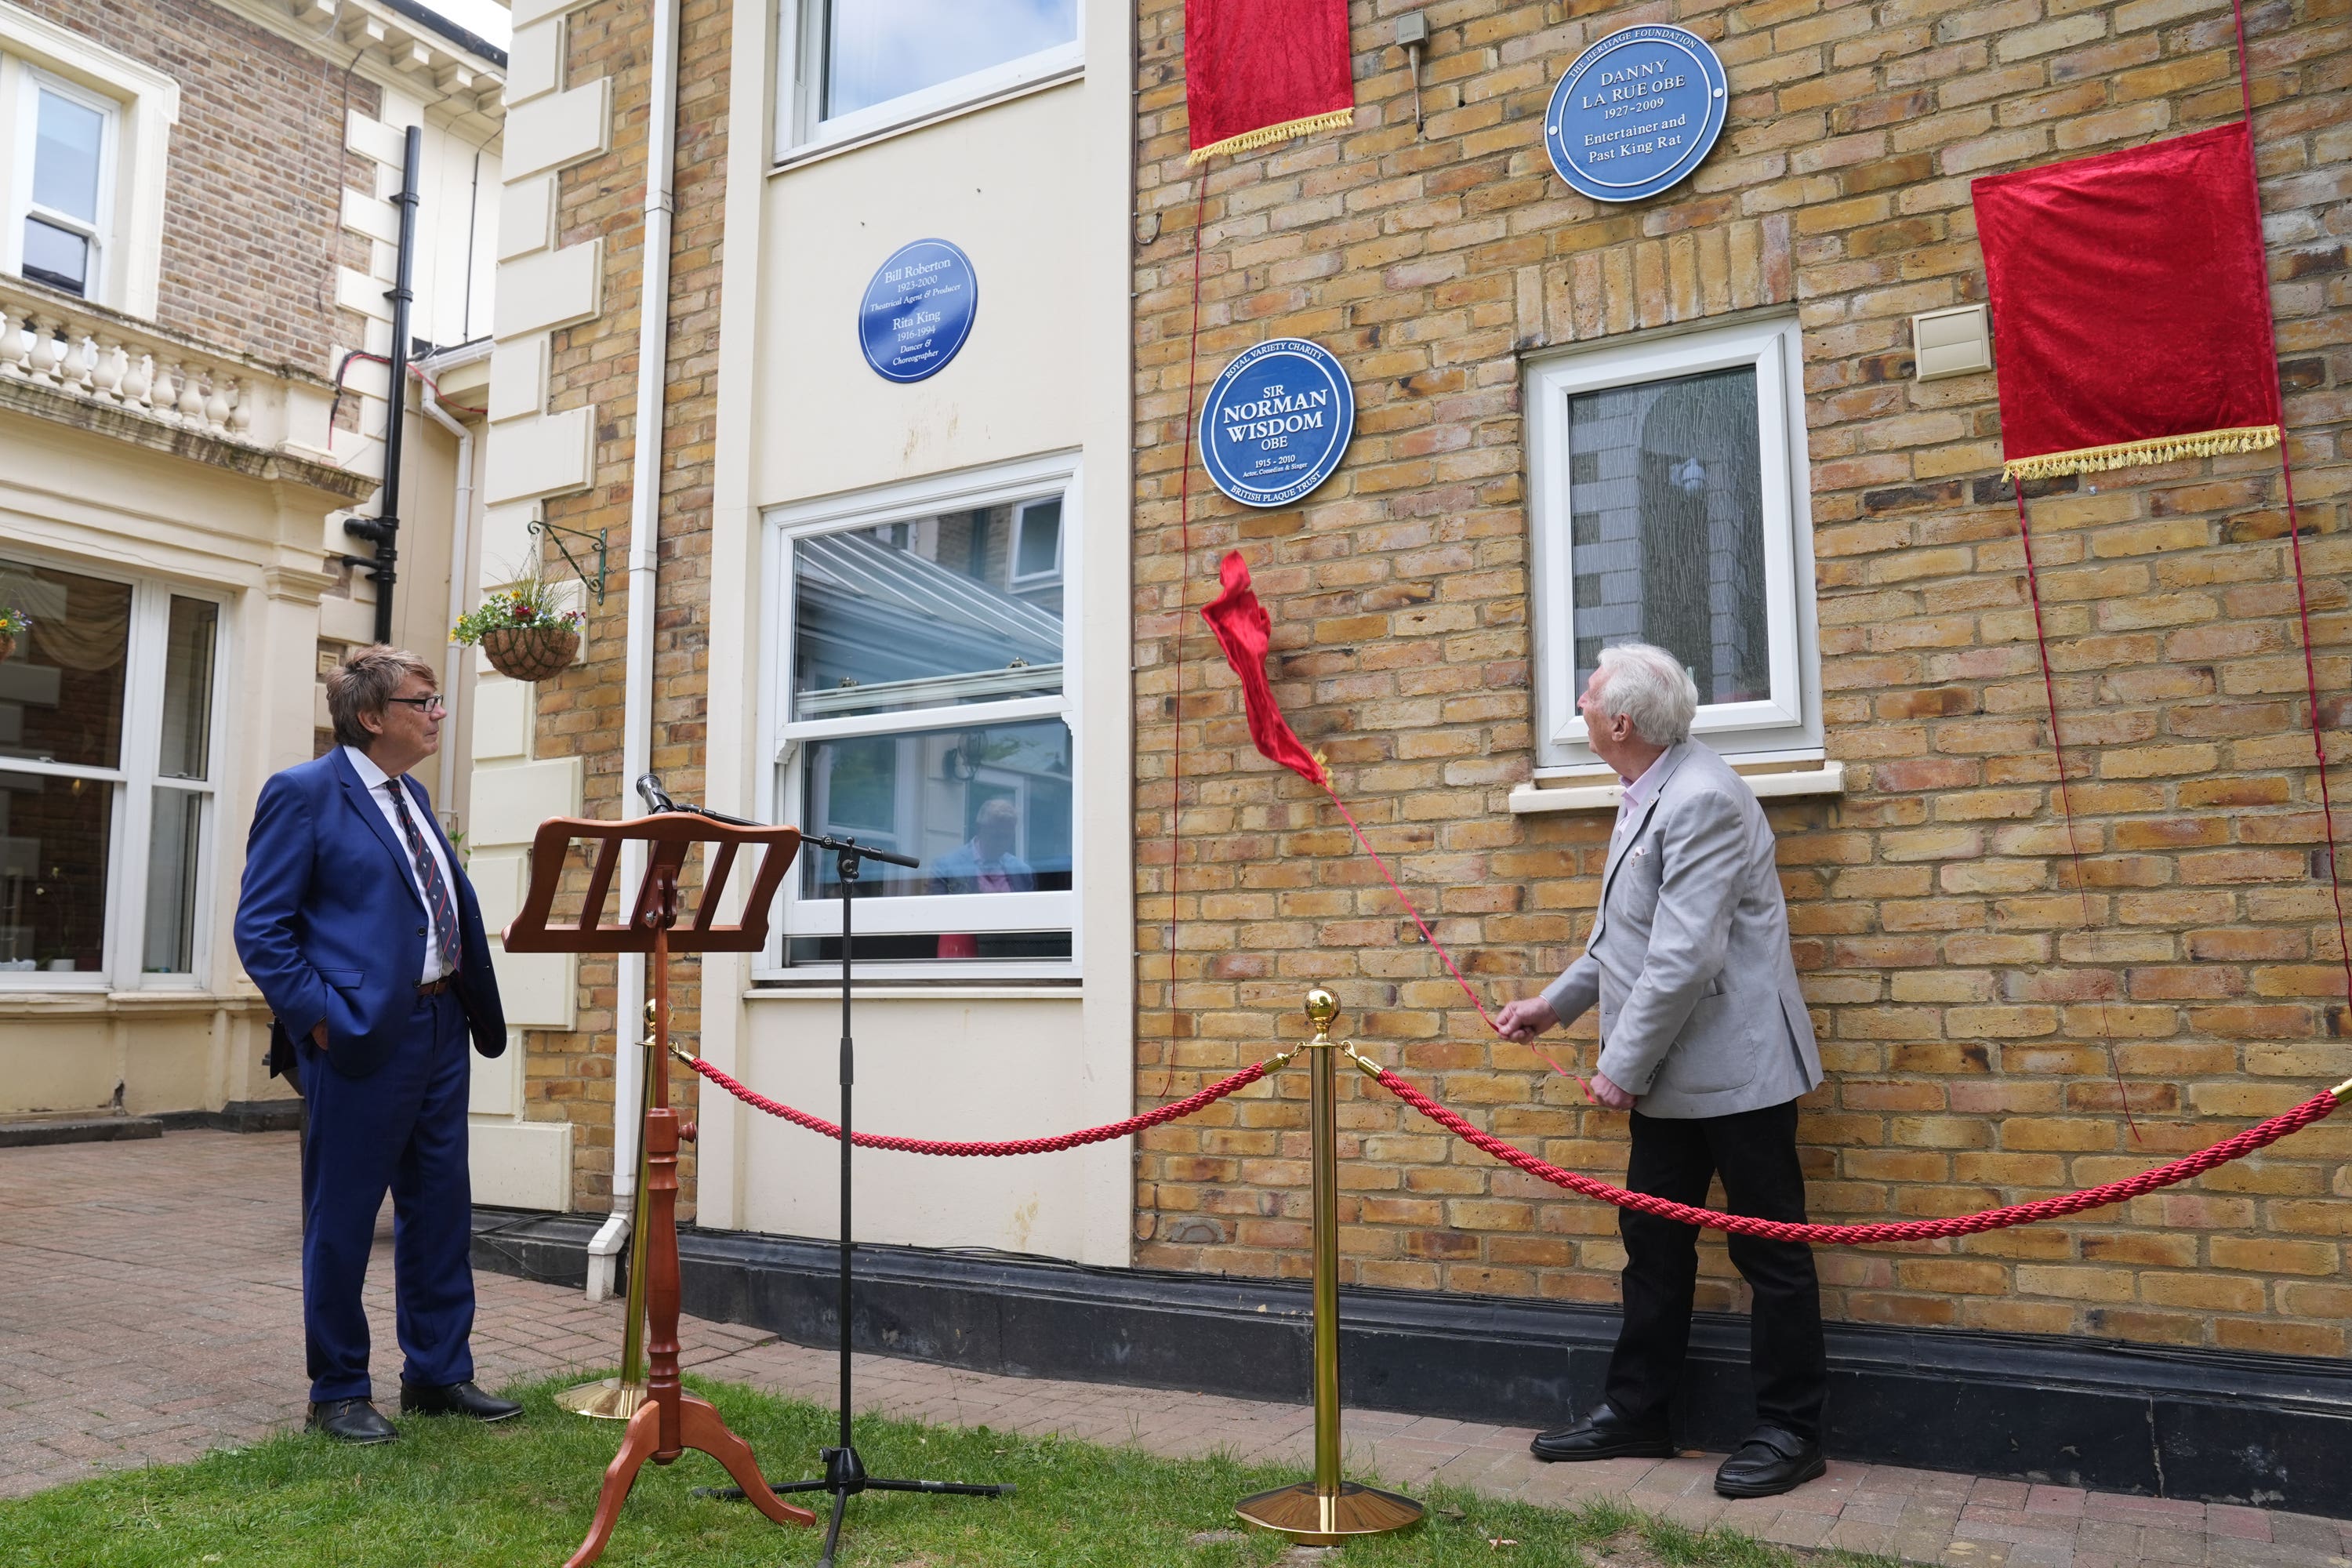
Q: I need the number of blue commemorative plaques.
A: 3